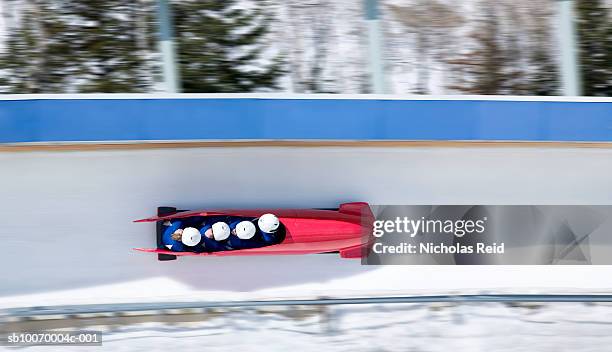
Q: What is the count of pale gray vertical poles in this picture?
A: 3